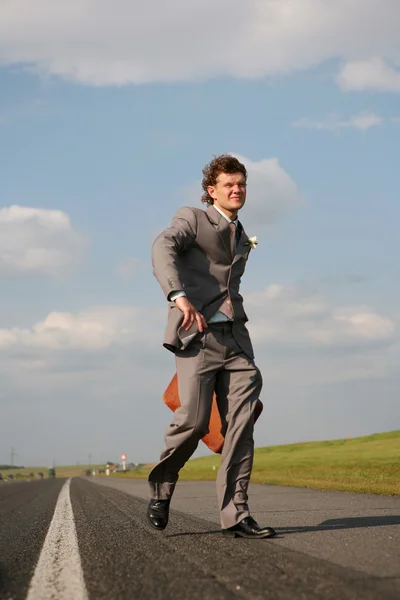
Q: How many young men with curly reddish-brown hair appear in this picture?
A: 1